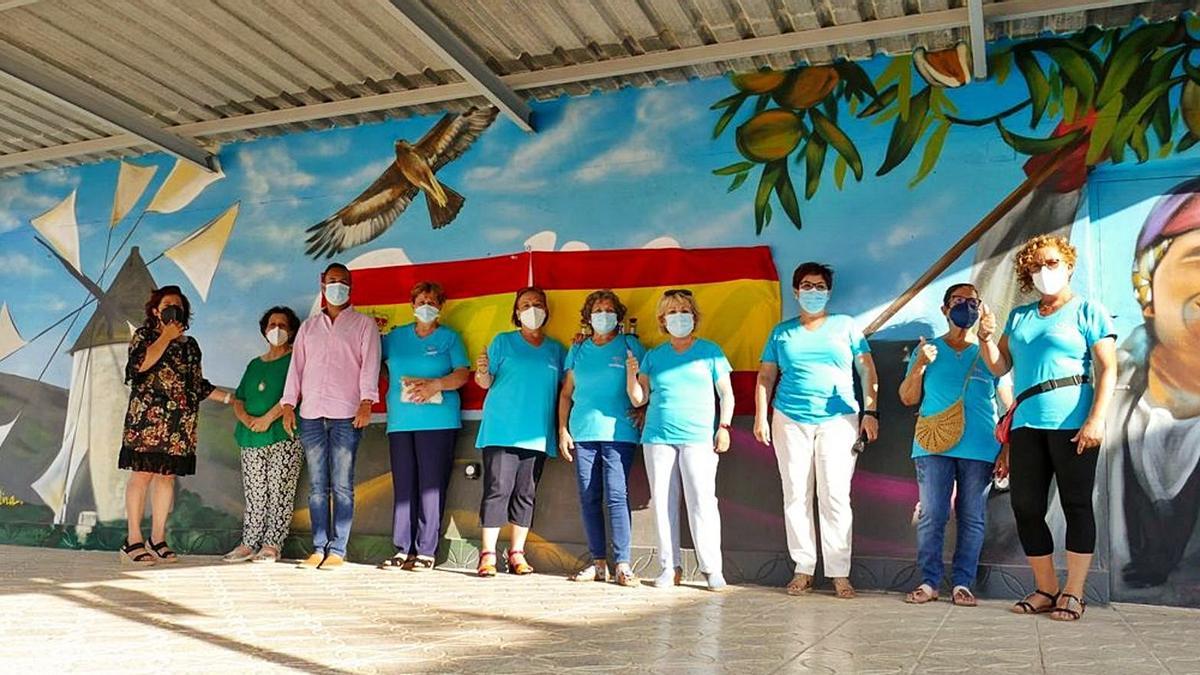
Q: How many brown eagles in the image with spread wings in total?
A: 1